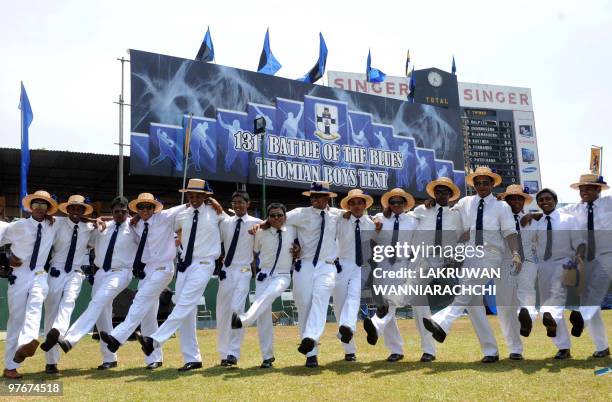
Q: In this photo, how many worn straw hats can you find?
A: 11